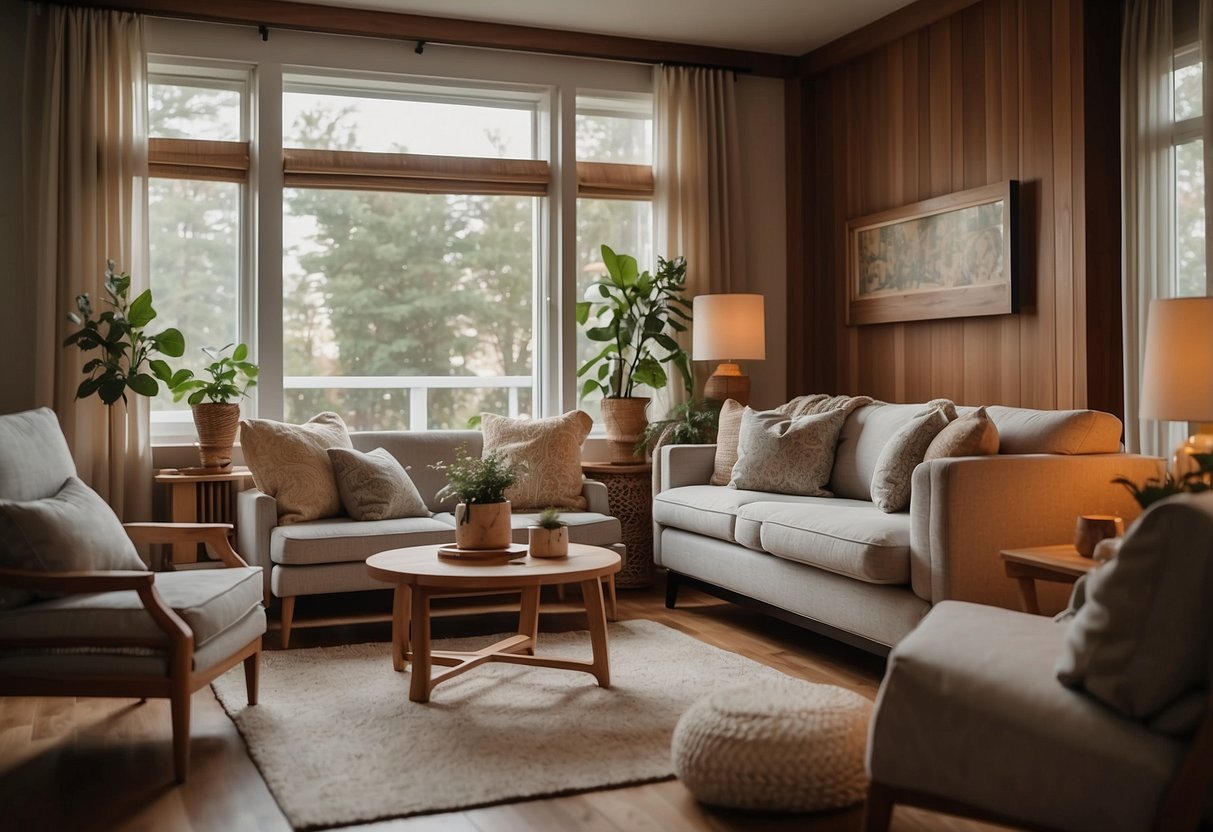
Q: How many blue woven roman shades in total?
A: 0